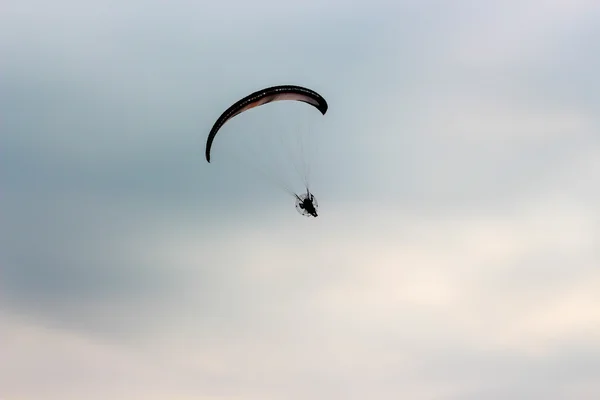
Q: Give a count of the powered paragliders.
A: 1